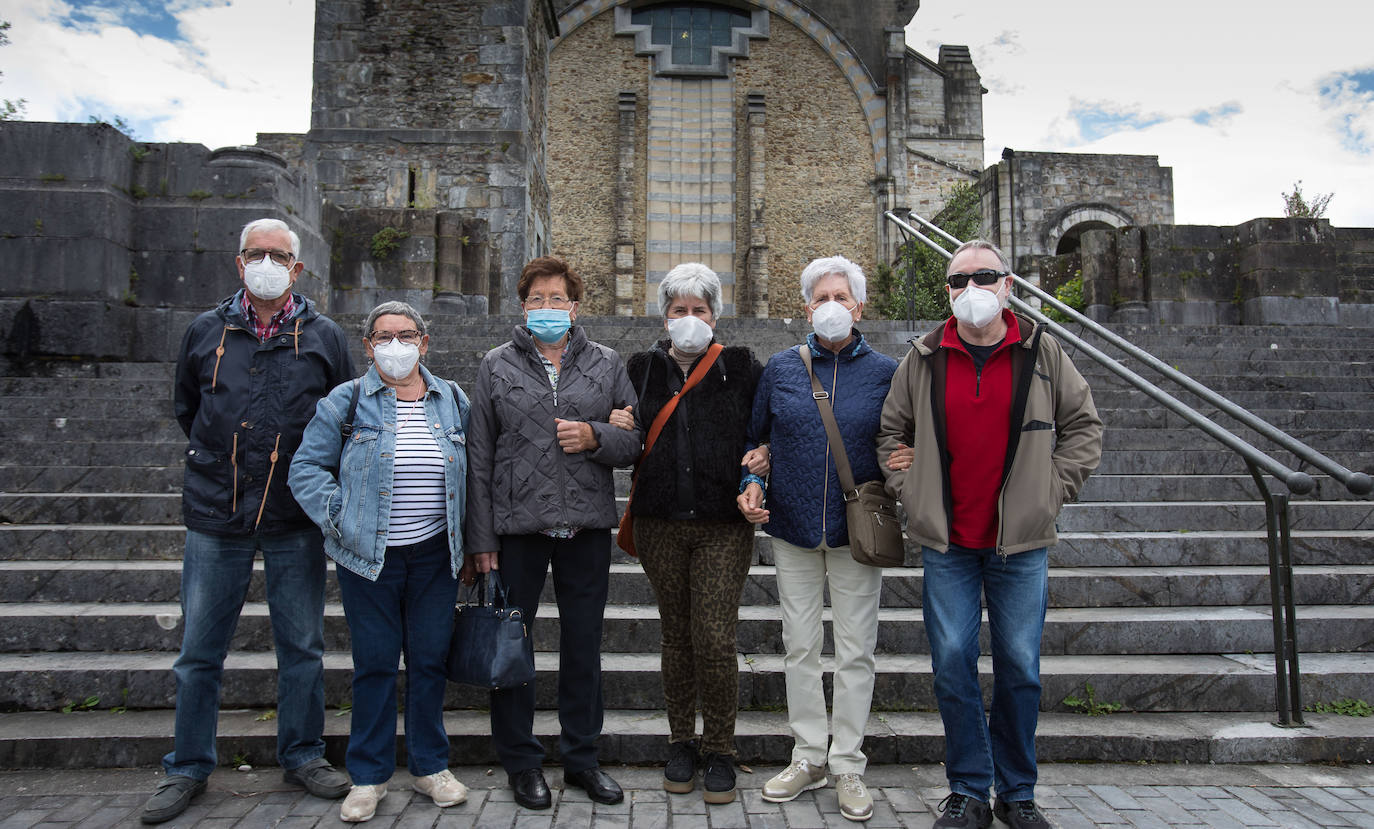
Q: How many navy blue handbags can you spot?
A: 1